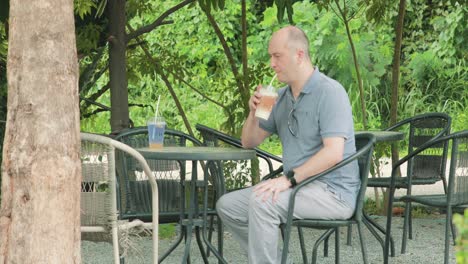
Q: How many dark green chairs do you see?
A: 5